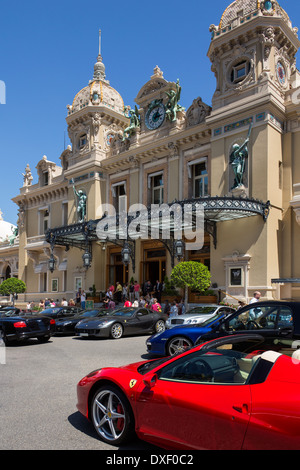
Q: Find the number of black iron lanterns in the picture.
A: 4